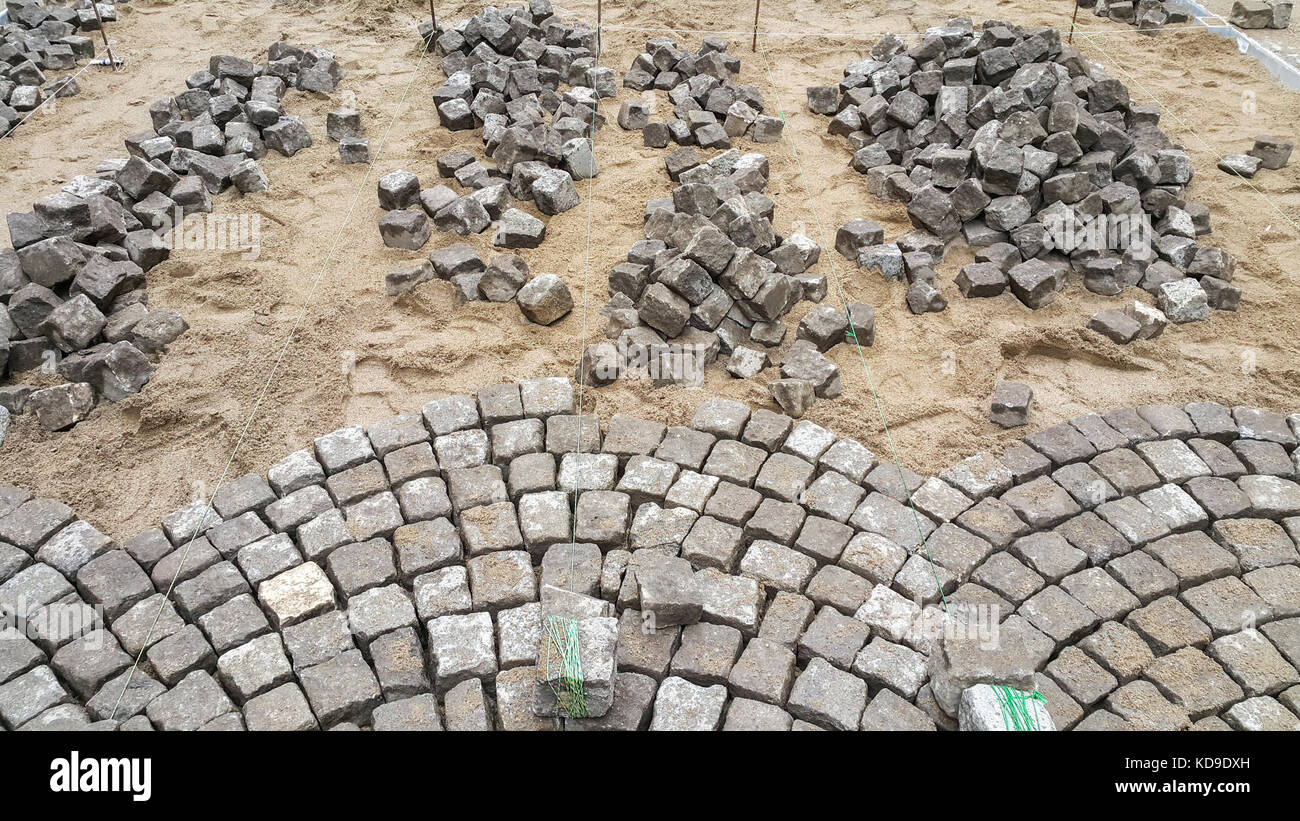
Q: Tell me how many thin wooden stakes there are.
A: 5